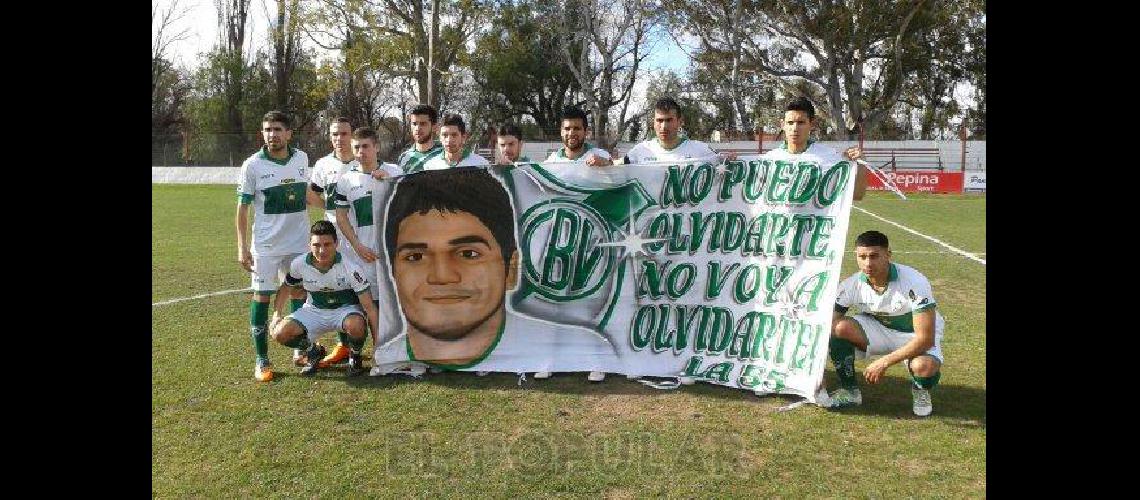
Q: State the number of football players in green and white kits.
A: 11